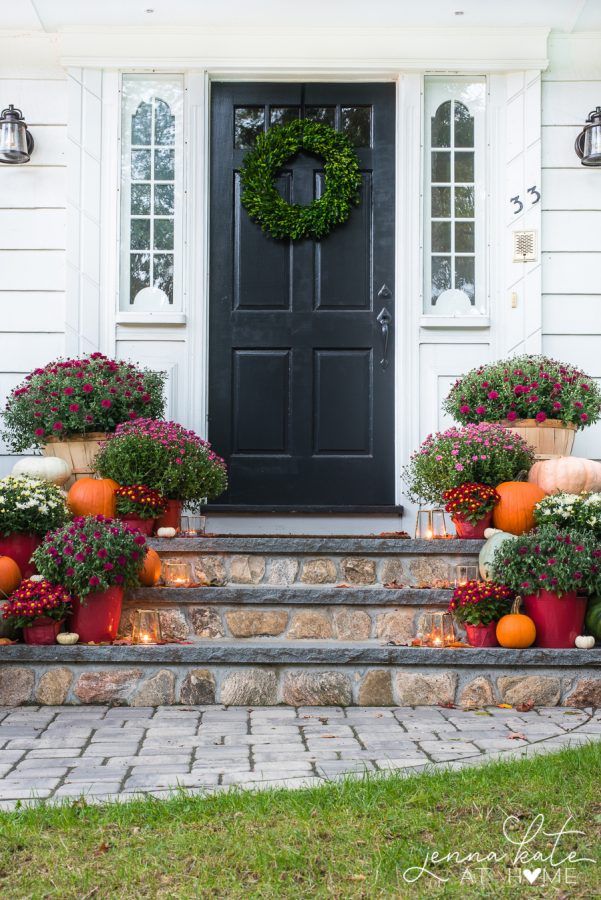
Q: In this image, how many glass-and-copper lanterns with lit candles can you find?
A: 6